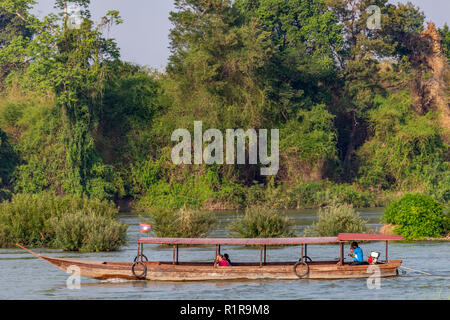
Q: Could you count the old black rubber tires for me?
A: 4